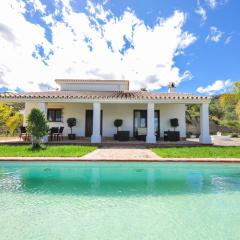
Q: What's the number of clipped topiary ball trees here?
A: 3